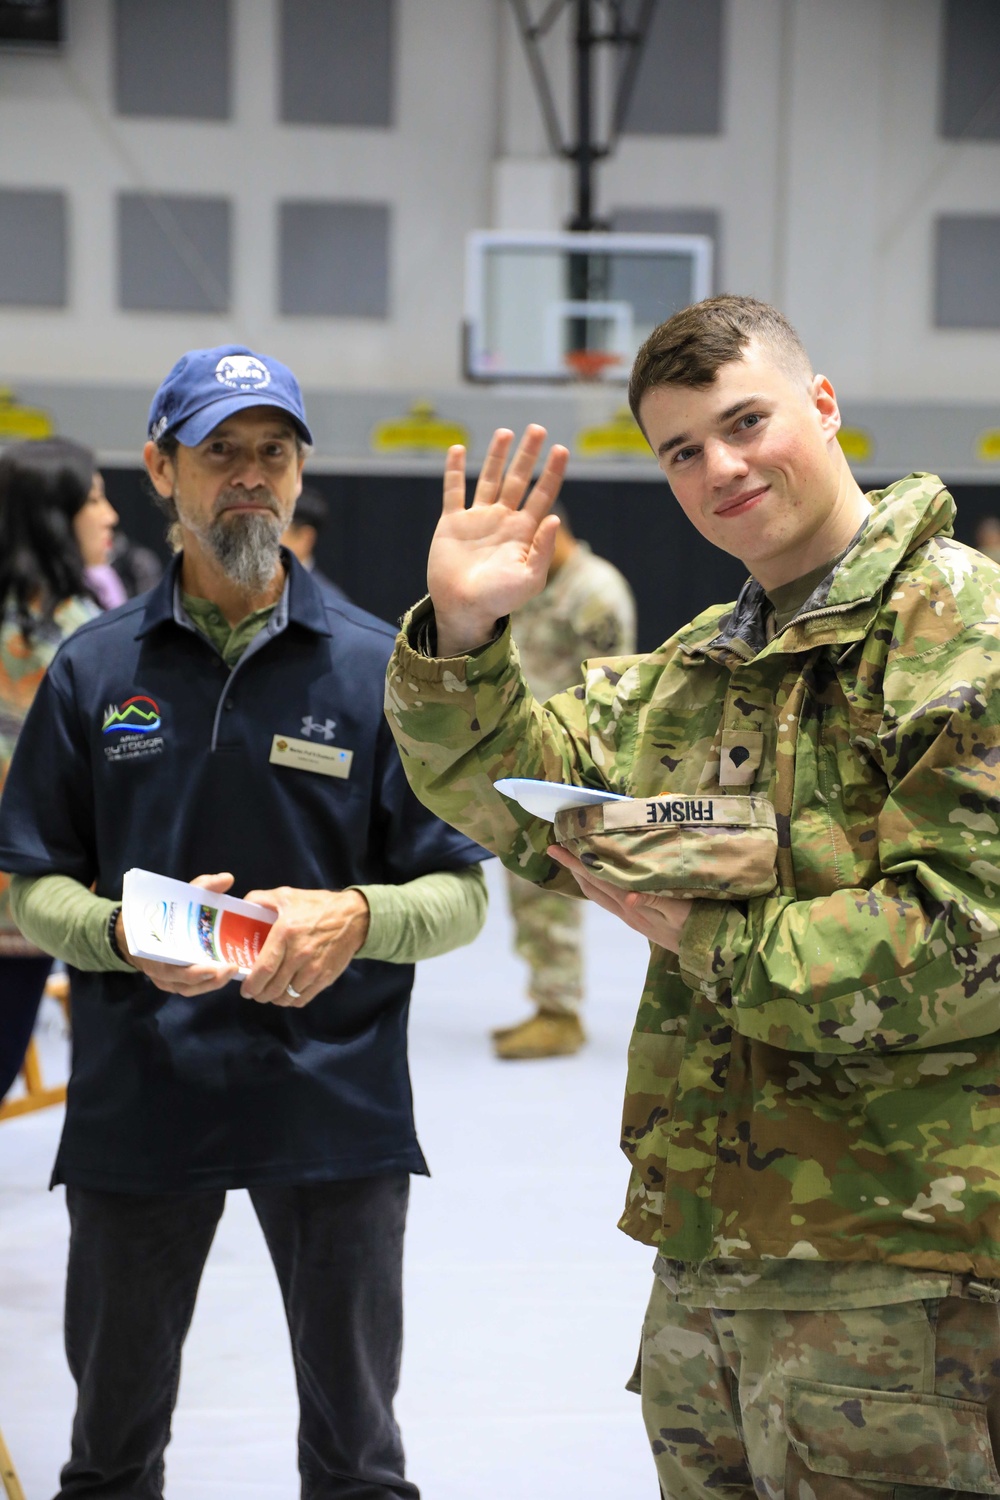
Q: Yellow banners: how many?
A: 5